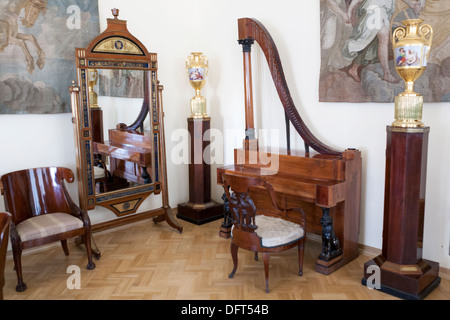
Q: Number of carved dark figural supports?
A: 2